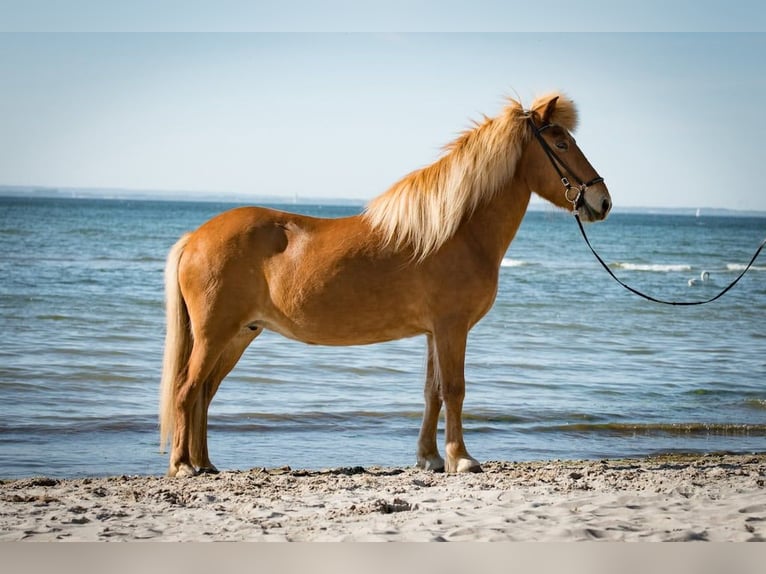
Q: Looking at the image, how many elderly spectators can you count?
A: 0